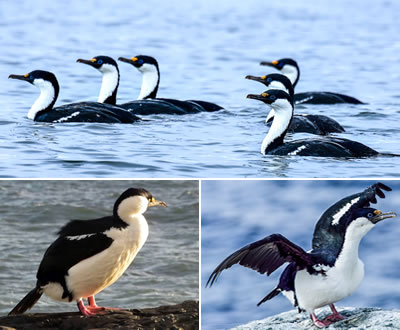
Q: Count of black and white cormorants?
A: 8